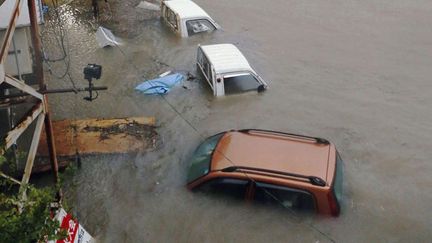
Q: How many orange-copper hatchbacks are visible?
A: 1